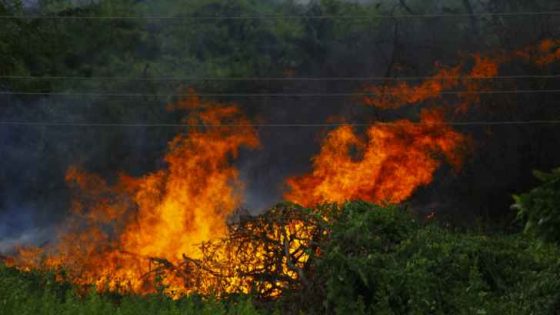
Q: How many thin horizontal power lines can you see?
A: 4